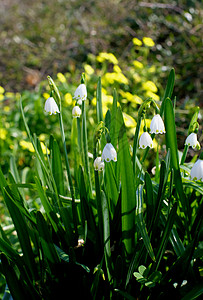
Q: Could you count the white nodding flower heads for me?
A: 9